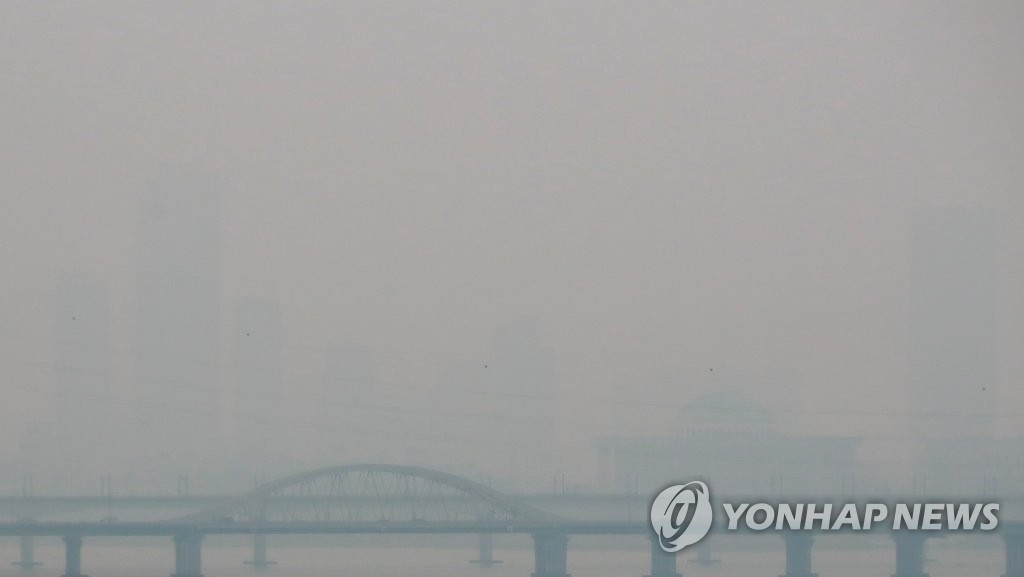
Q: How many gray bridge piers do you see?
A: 11